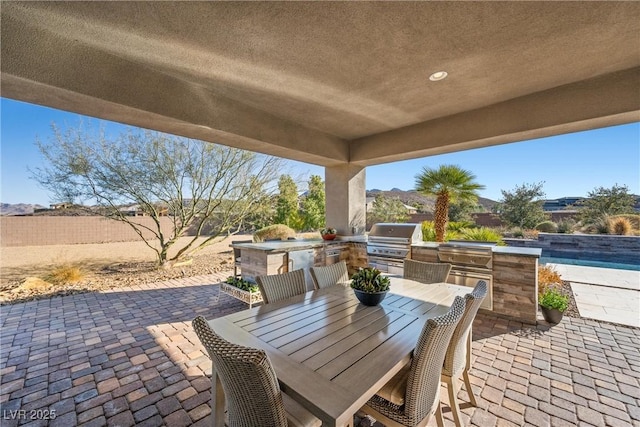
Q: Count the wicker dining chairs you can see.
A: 6